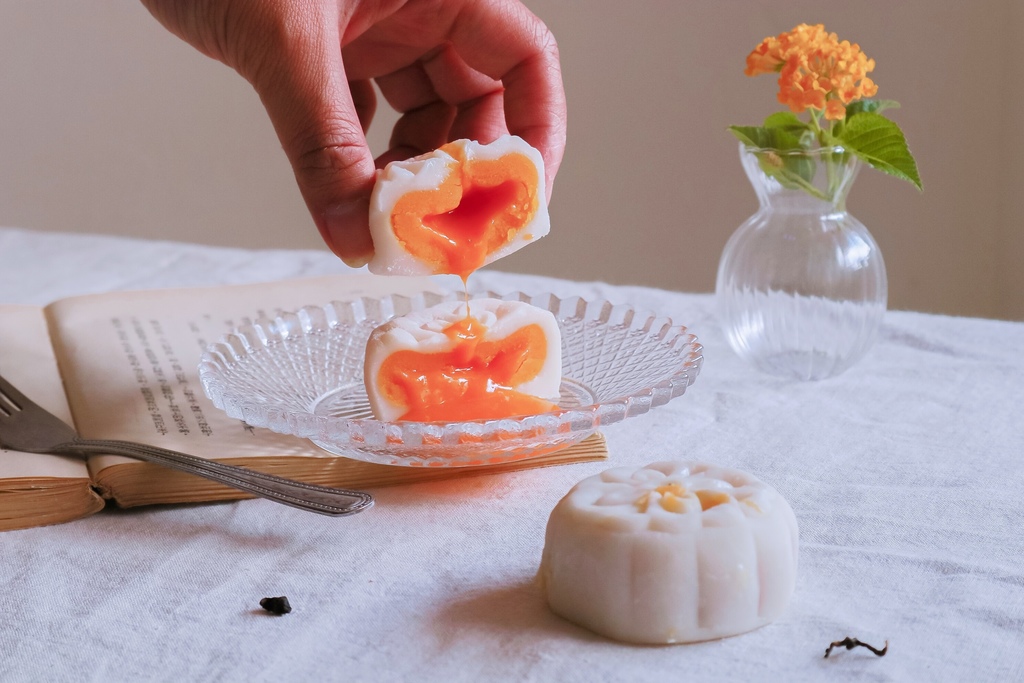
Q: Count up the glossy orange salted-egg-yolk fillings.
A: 2